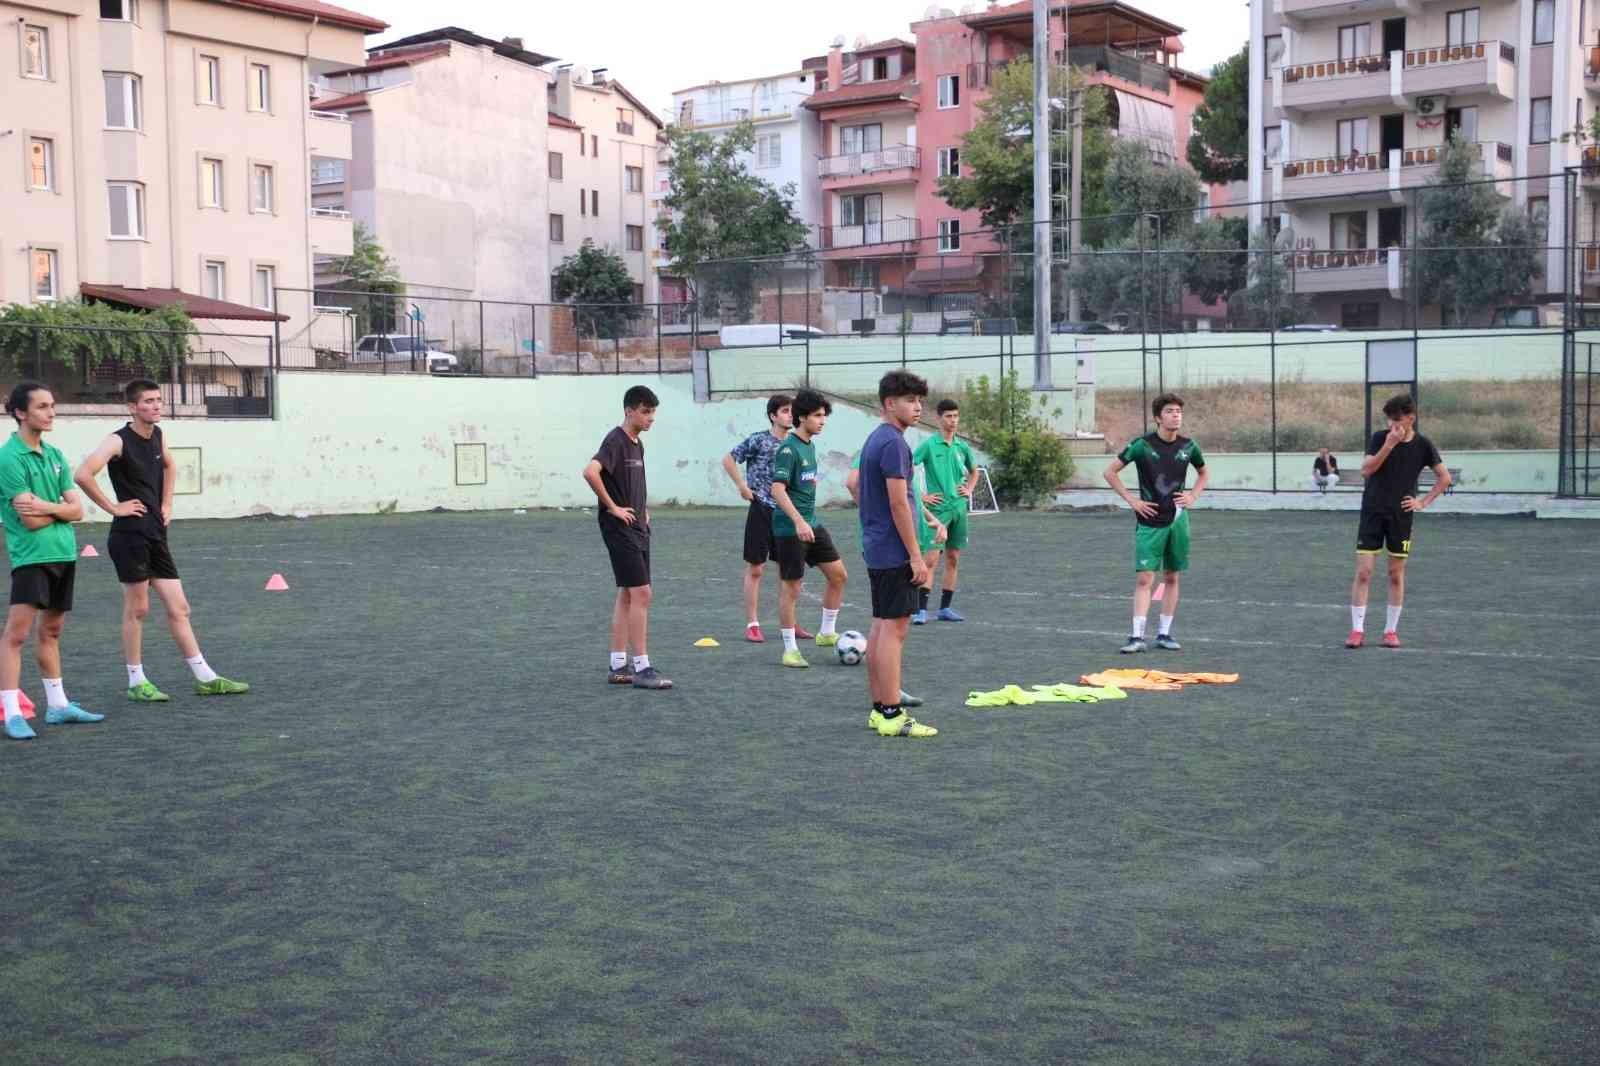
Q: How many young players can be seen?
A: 10